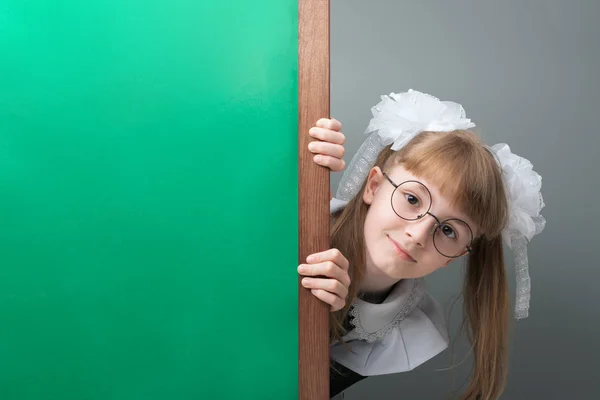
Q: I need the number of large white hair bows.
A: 2